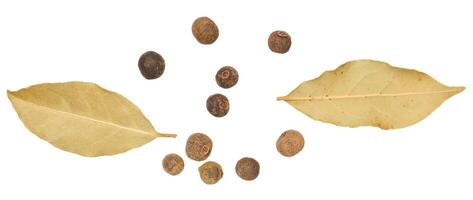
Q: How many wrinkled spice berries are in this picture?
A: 10